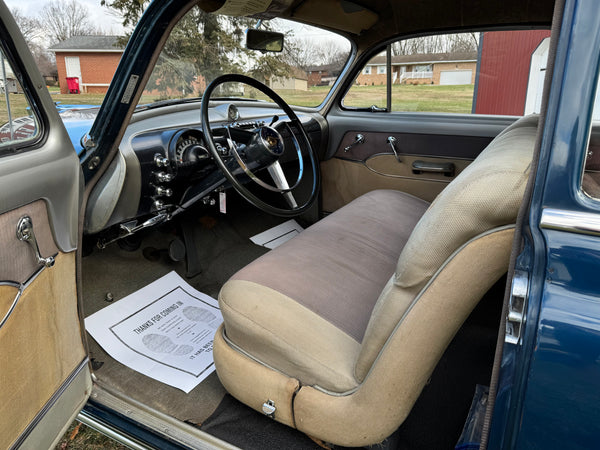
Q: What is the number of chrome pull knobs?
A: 4